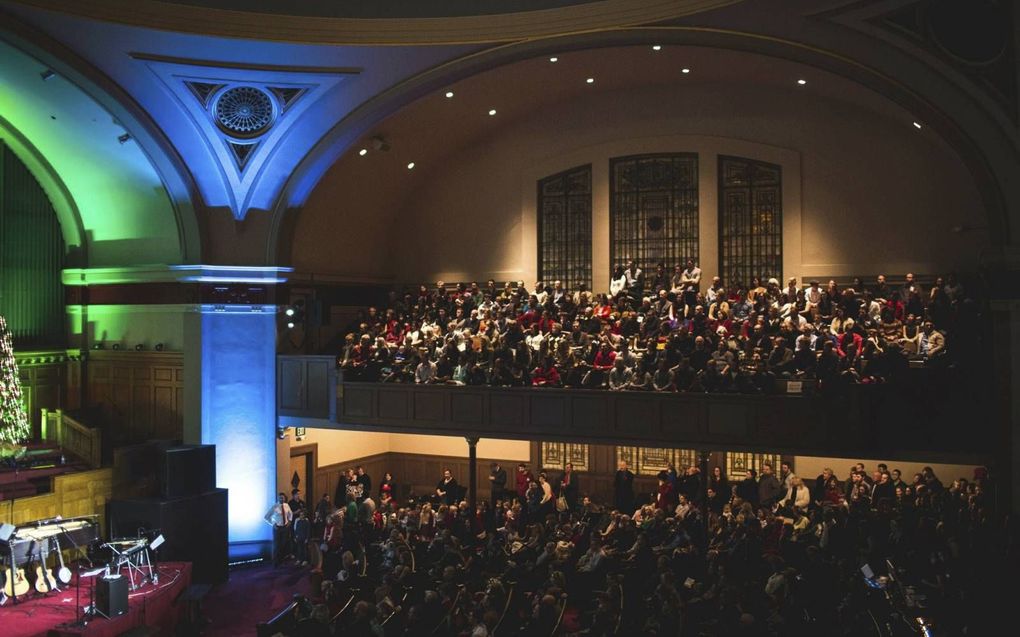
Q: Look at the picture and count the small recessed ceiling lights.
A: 10